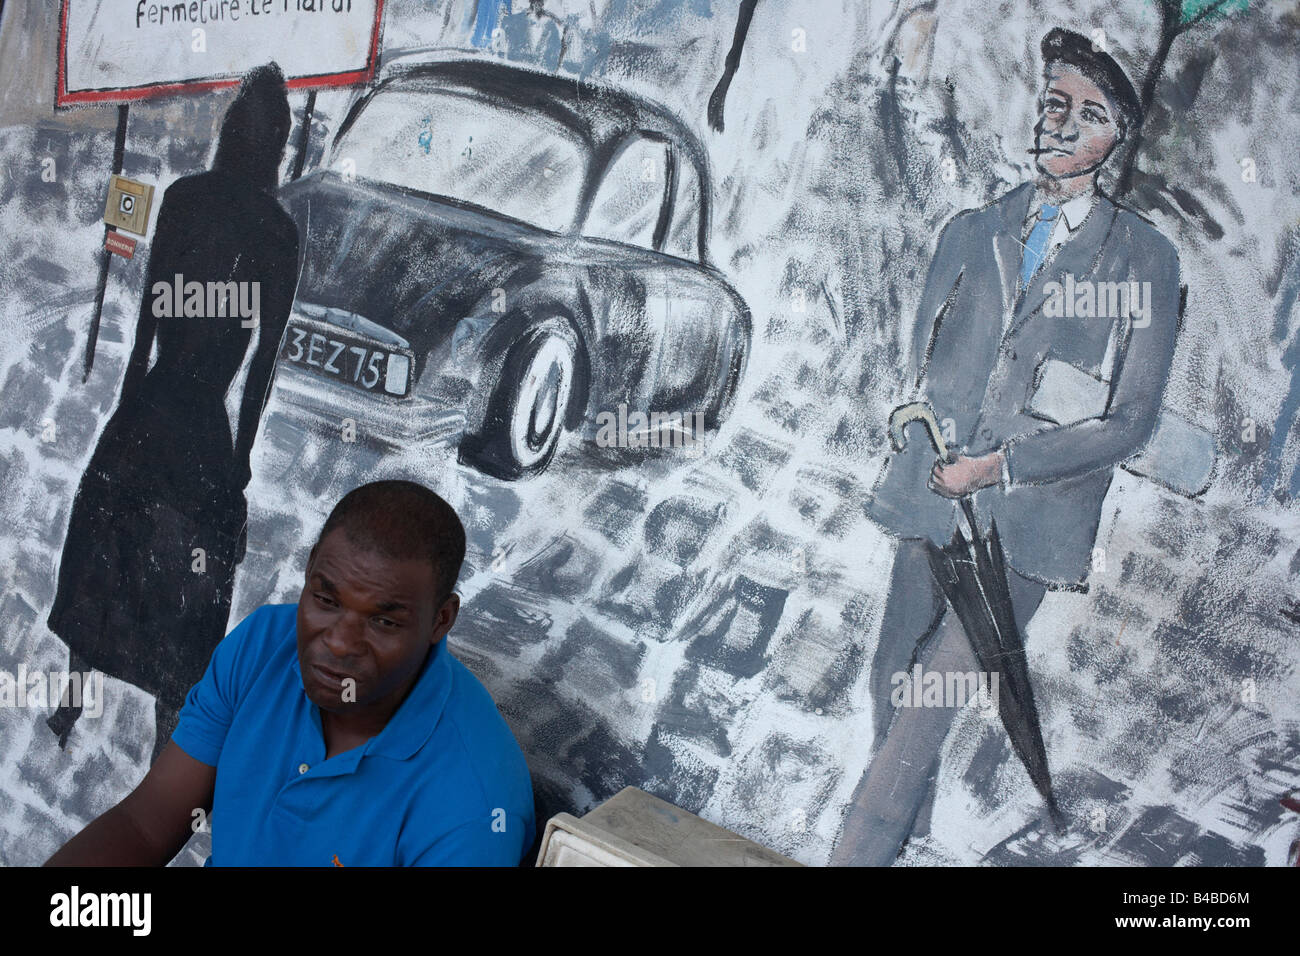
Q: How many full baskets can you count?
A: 0